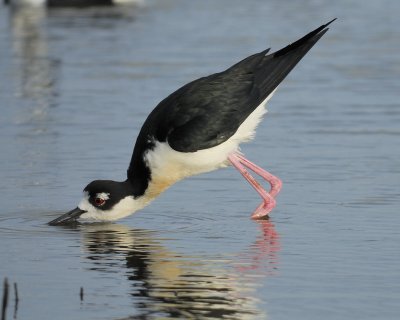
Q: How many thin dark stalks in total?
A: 3